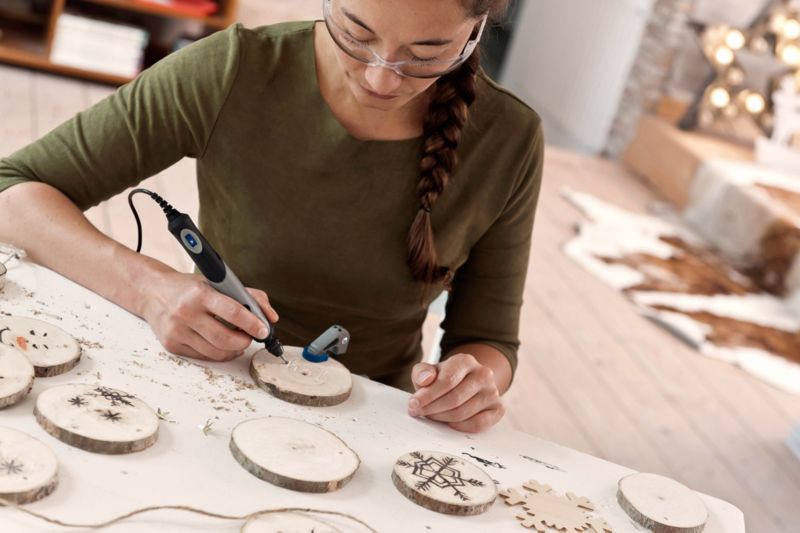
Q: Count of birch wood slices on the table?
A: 9